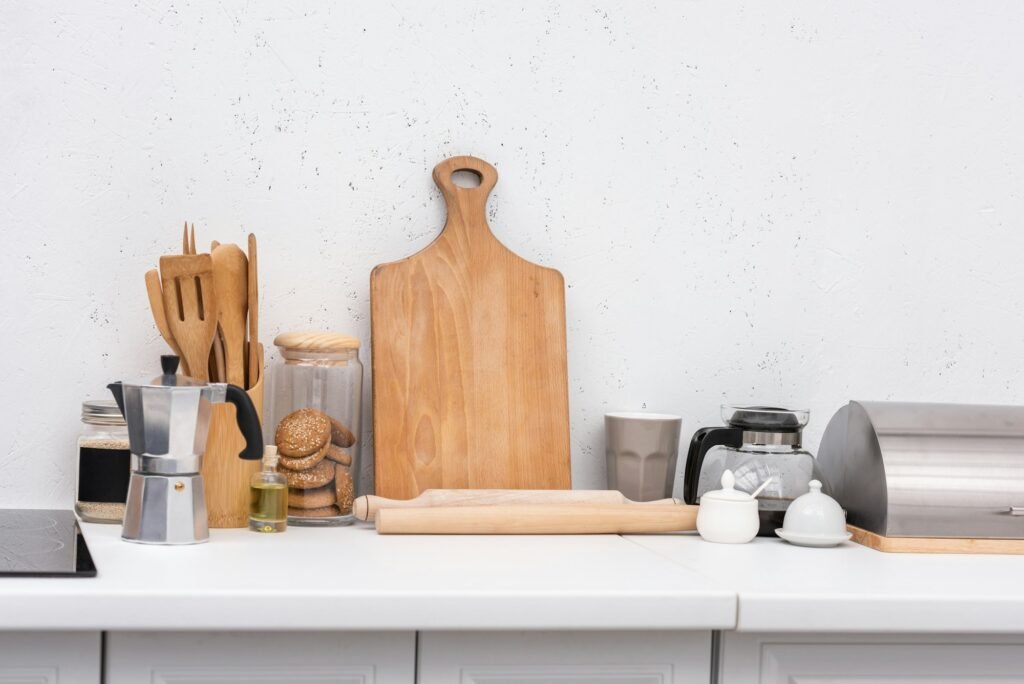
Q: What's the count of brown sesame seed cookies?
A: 8